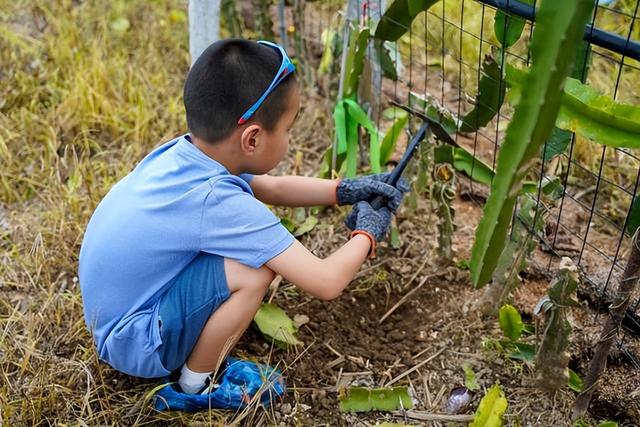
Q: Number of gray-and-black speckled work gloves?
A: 2